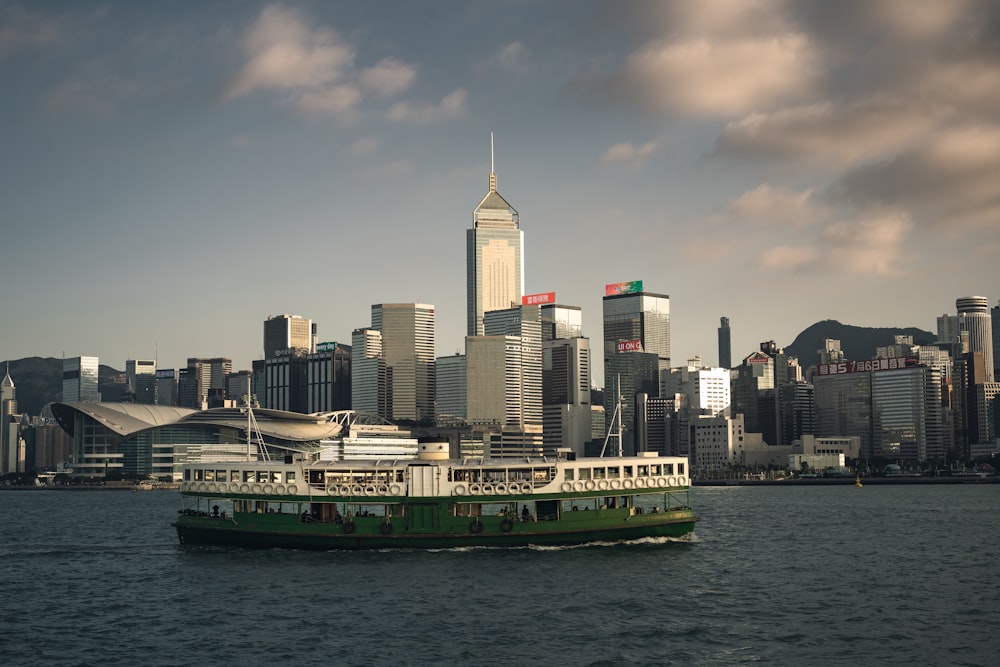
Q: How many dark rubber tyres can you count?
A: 4